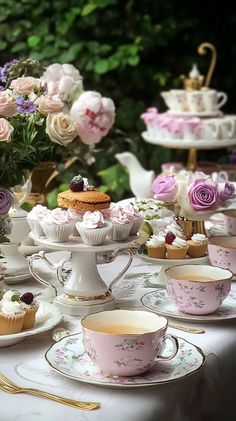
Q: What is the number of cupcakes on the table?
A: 12